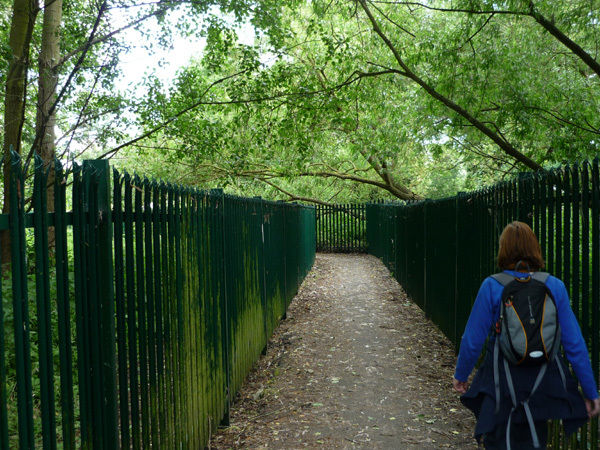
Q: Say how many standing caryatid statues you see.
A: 0